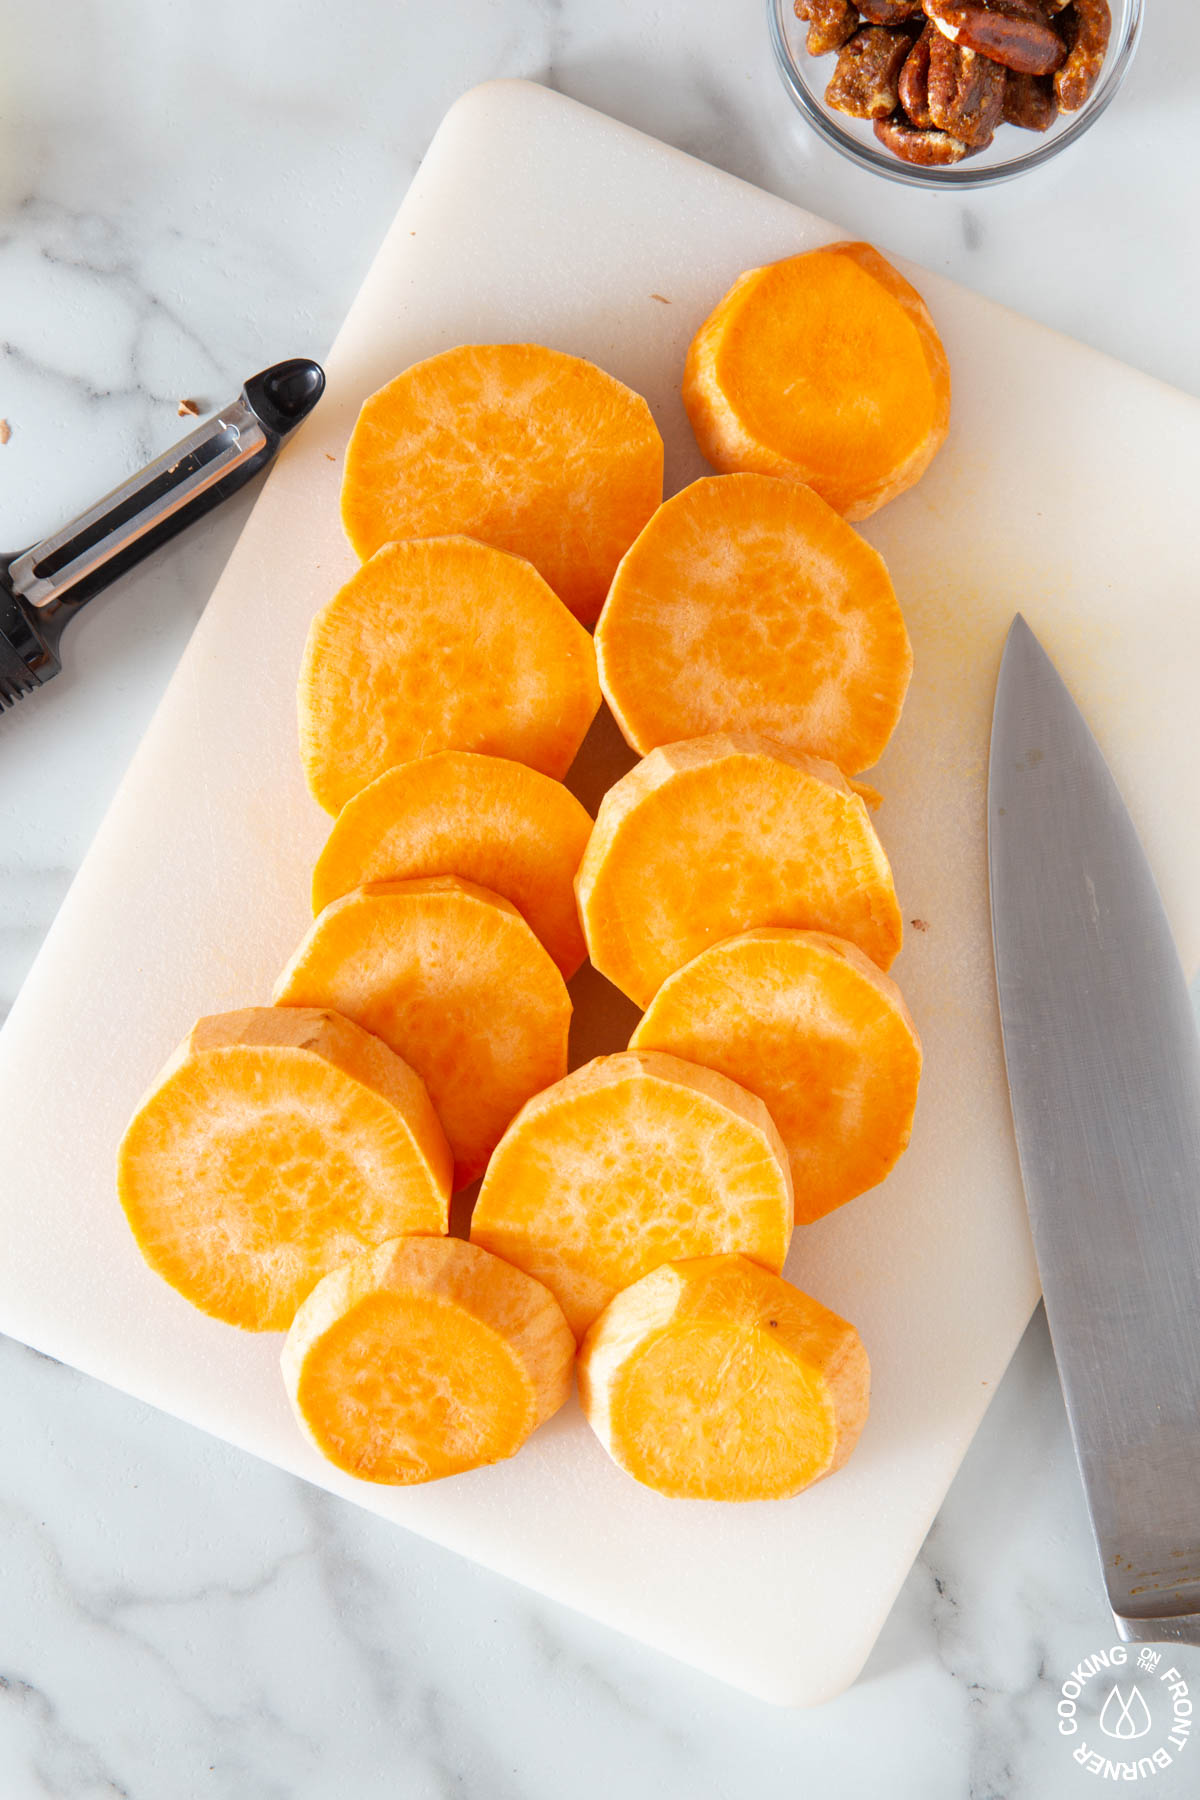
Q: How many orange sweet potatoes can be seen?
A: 12